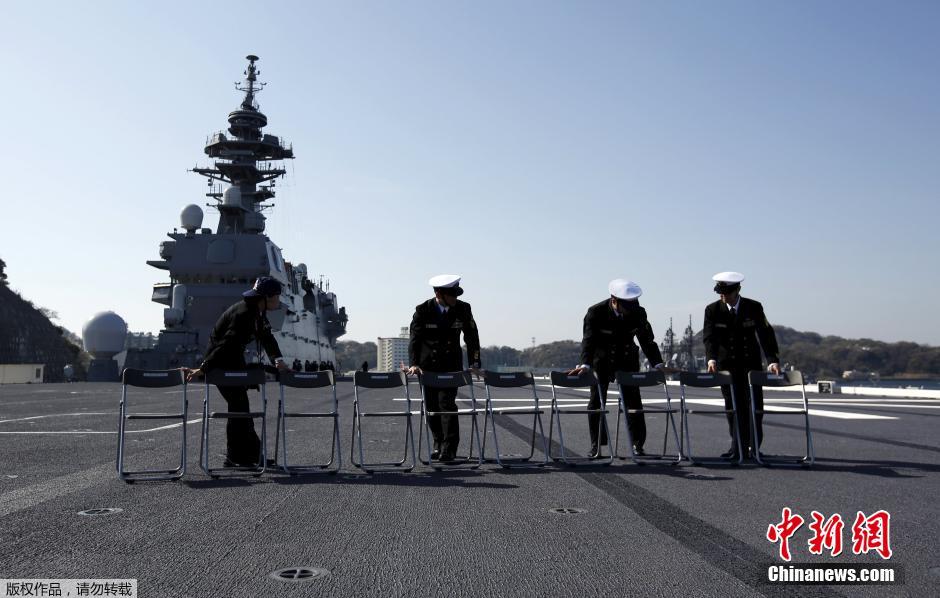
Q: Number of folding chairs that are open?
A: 10